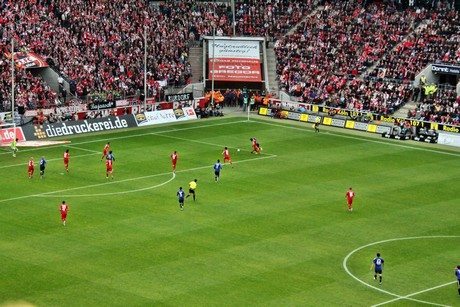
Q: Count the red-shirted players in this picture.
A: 9